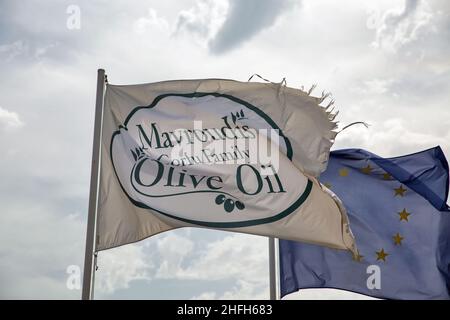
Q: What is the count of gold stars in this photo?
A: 9